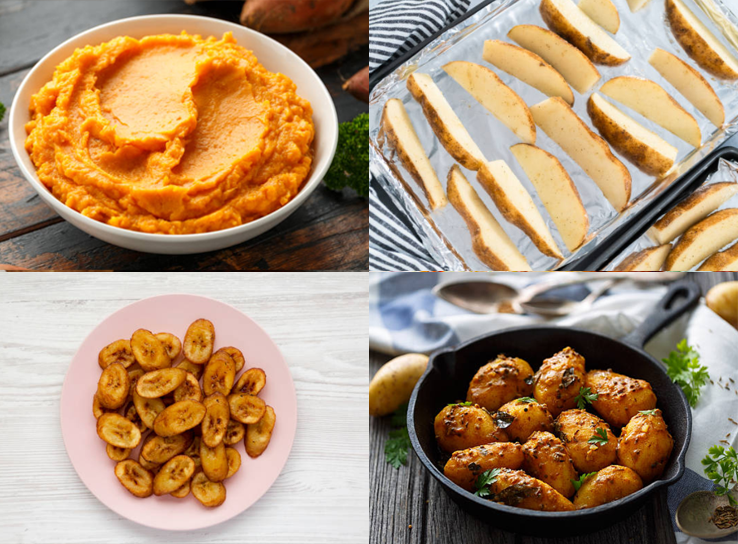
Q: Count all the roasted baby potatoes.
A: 11